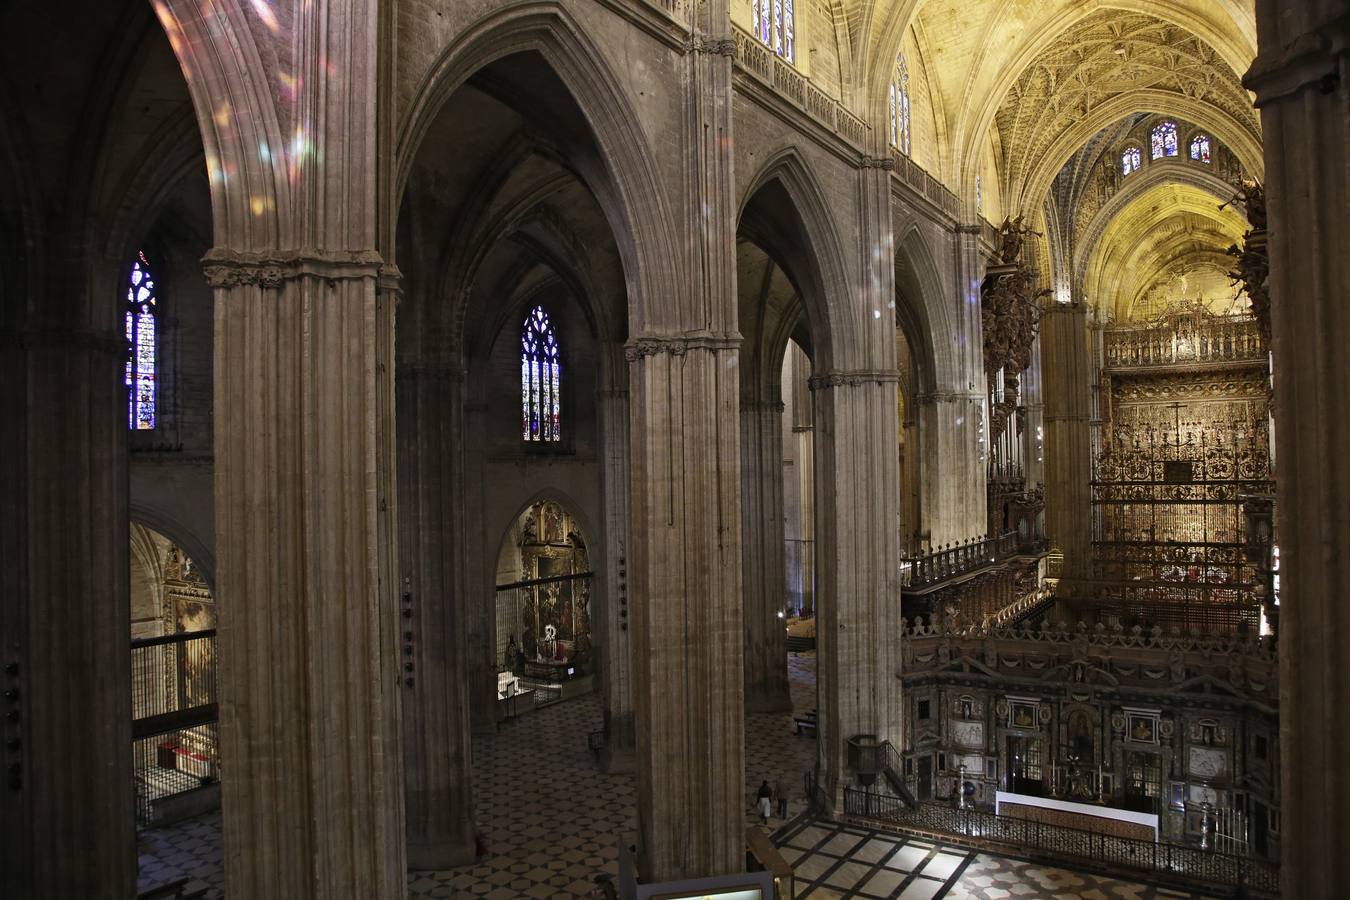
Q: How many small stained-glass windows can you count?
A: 3